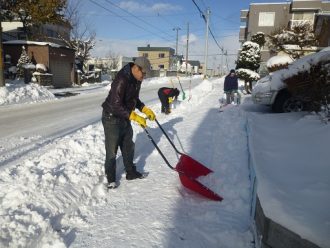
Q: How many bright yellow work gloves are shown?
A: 3